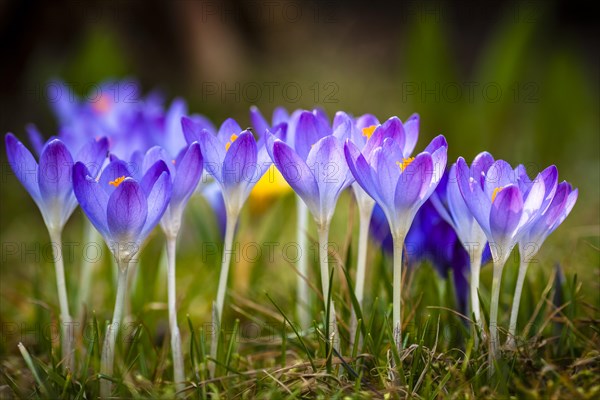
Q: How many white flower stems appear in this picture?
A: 11